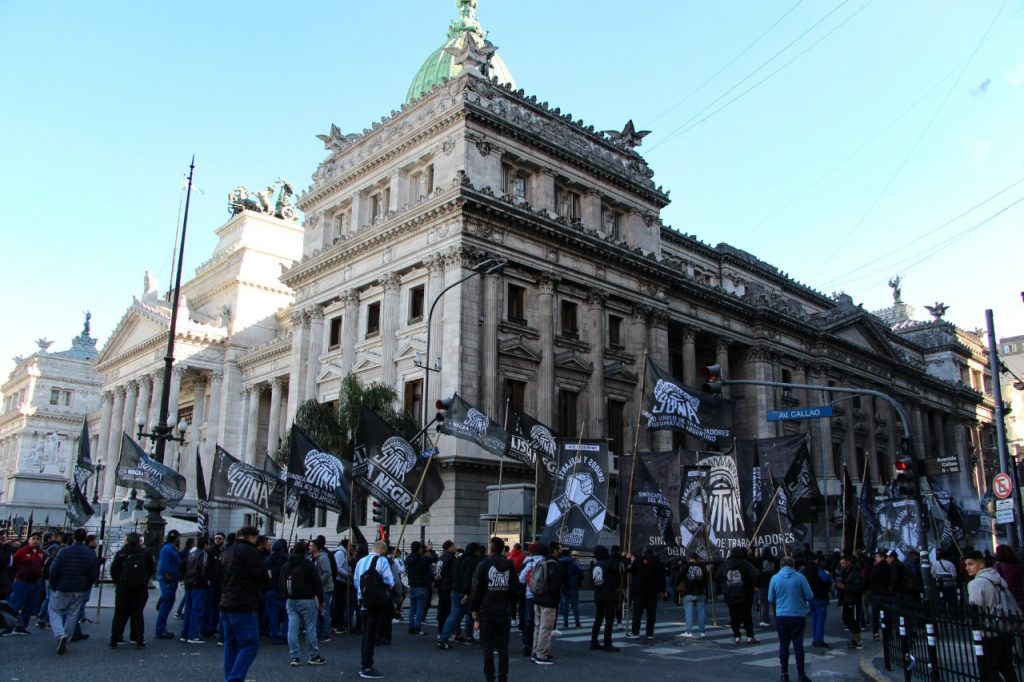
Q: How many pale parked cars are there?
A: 0